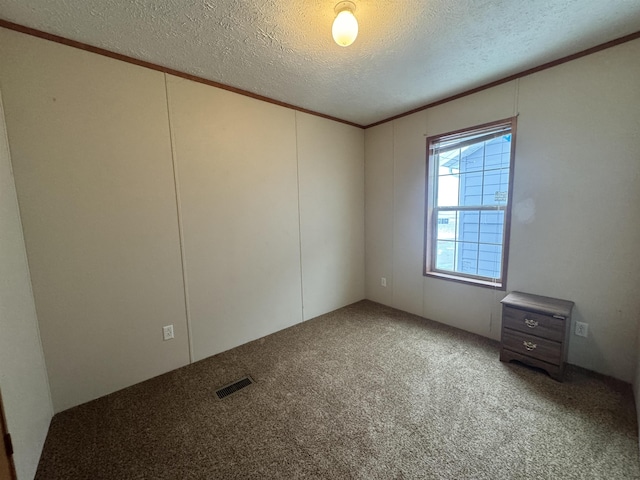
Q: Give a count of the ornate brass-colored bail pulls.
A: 2